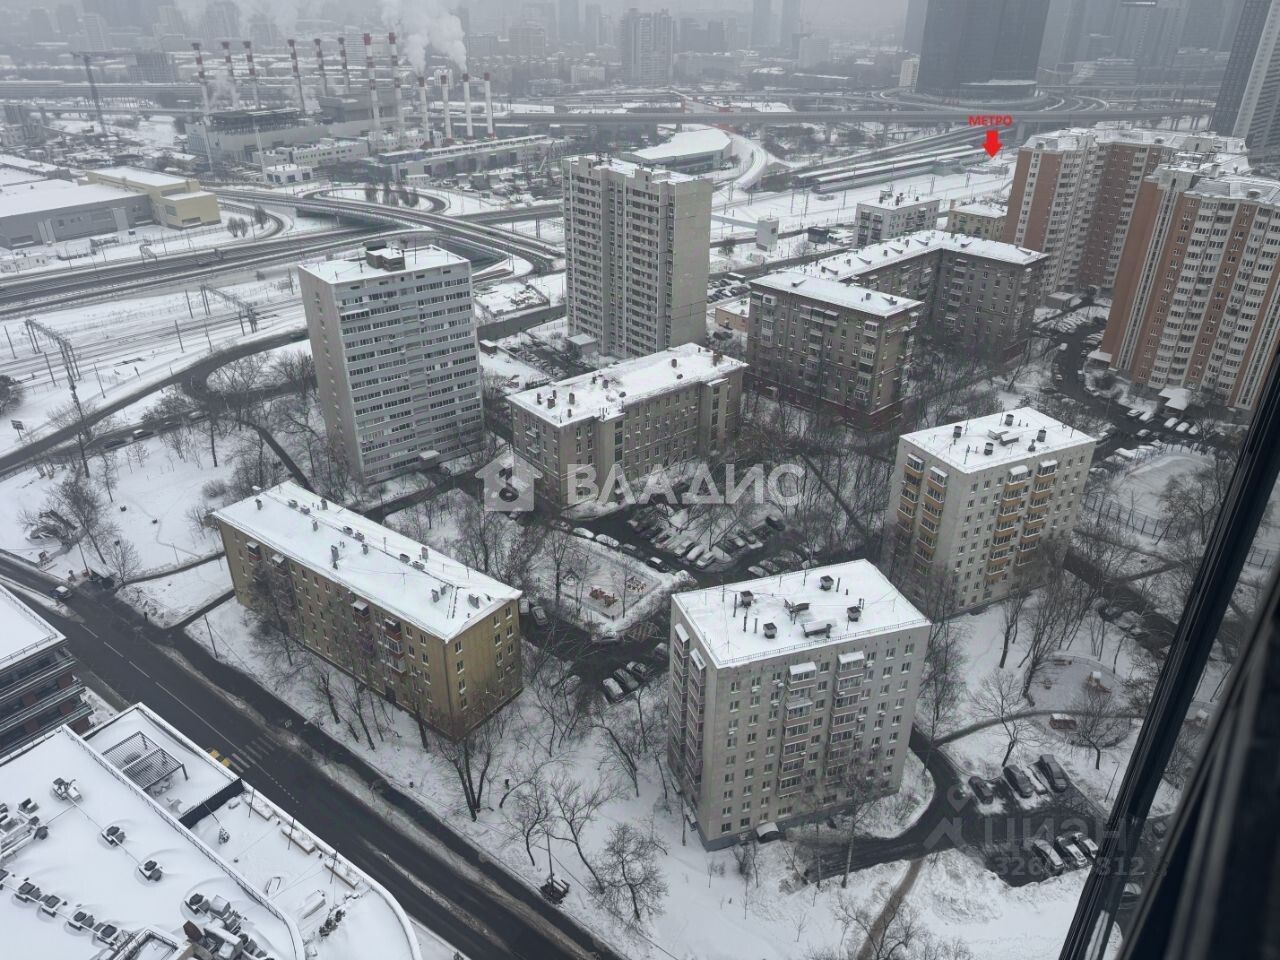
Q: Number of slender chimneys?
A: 12